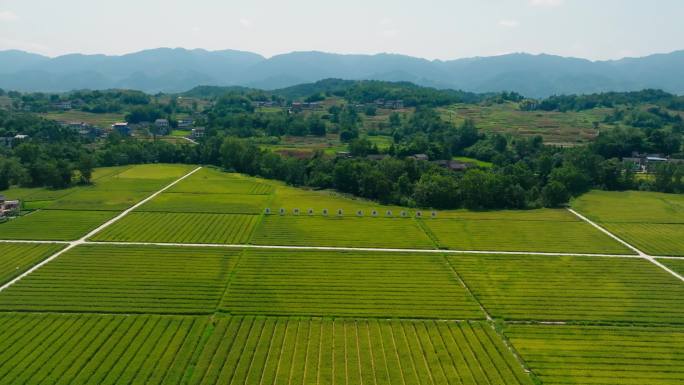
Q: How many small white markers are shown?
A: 12